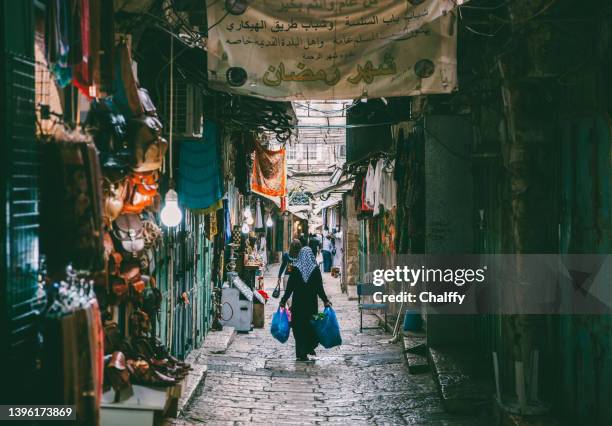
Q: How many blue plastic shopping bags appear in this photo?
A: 2